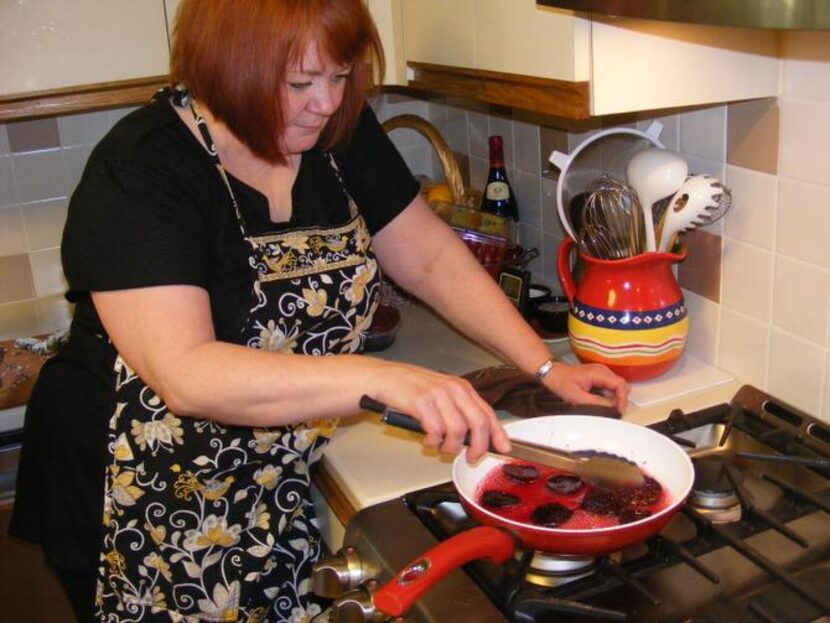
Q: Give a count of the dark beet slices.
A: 7